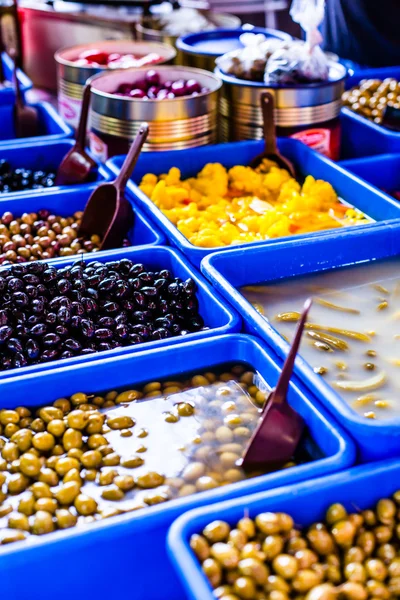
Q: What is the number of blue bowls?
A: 11